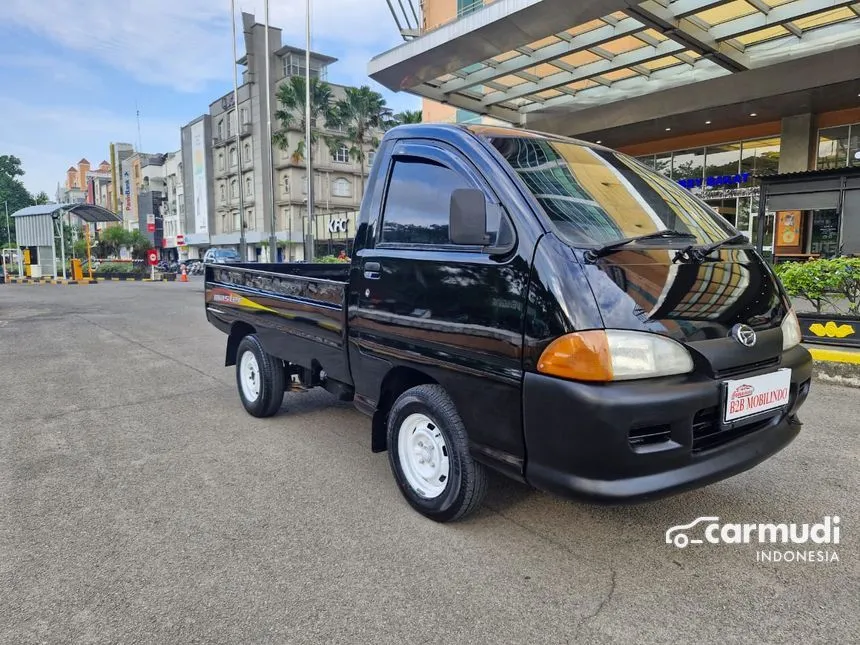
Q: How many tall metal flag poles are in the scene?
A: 3